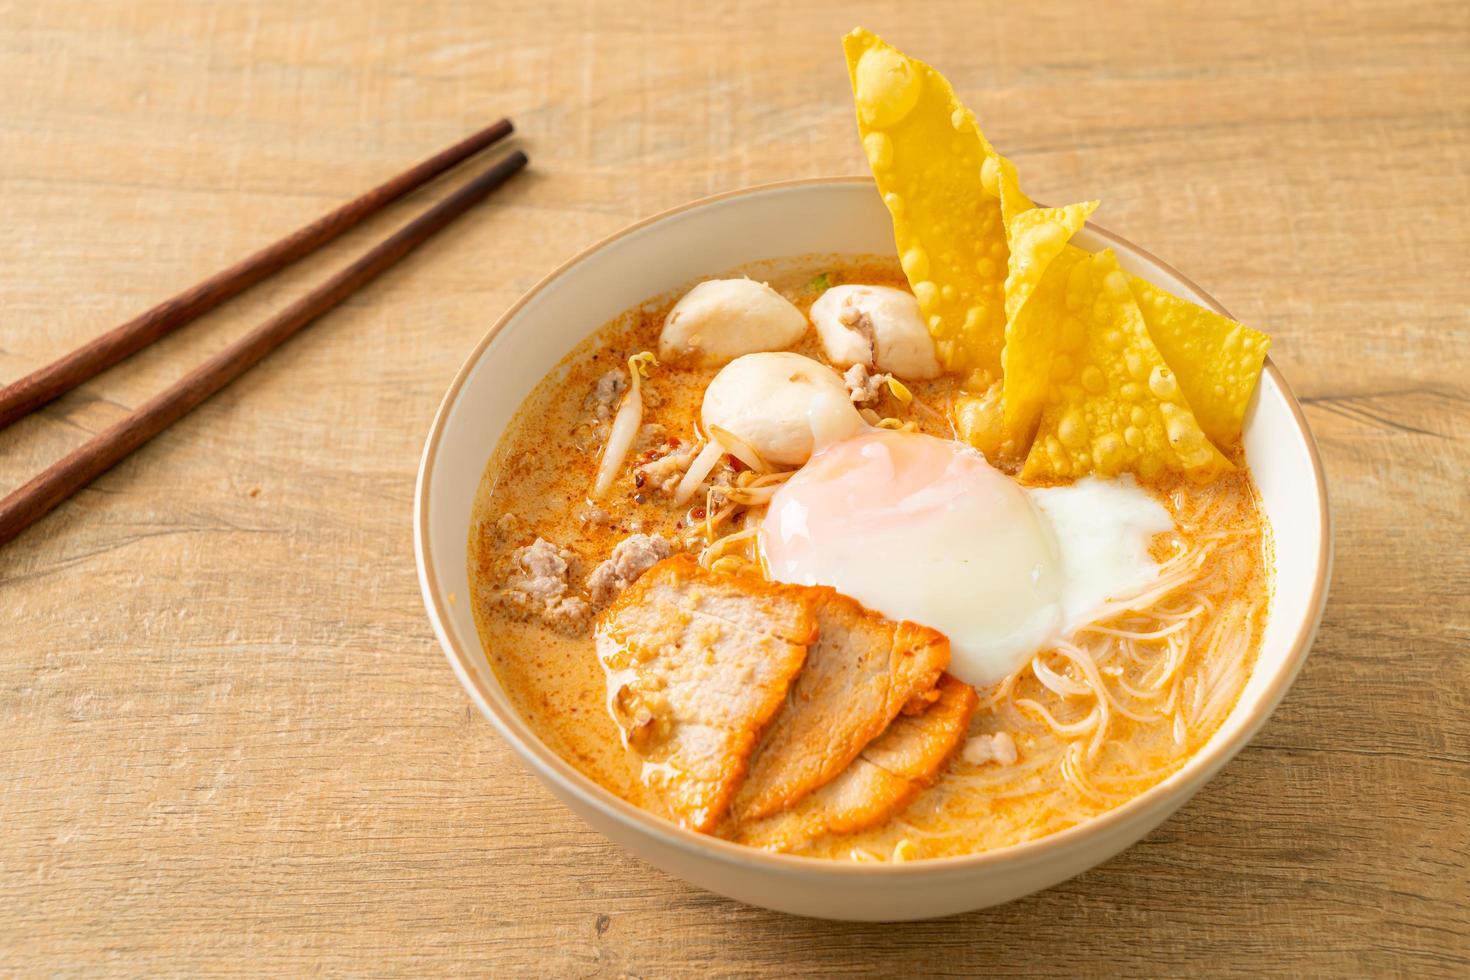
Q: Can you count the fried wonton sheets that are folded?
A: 1